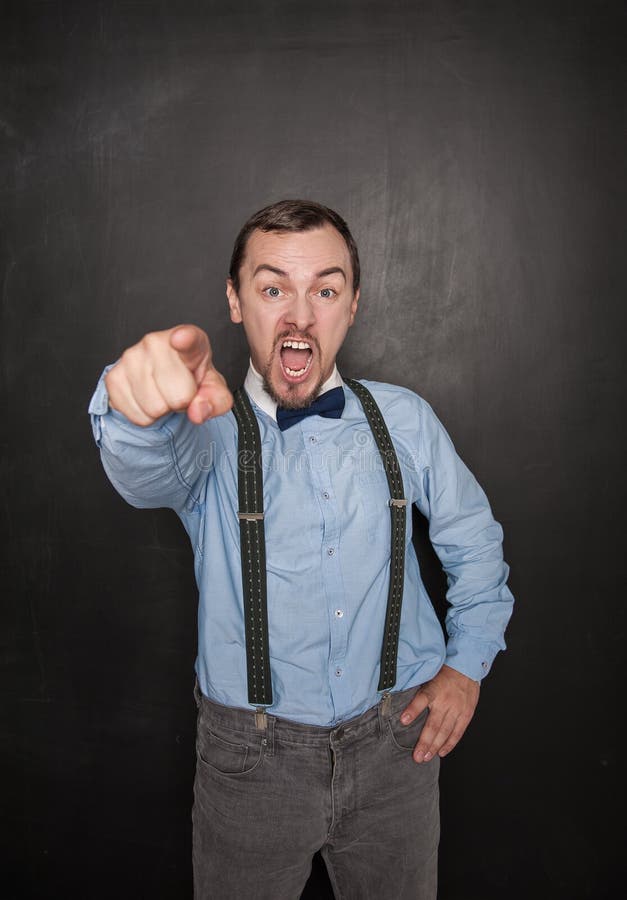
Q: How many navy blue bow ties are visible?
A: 1